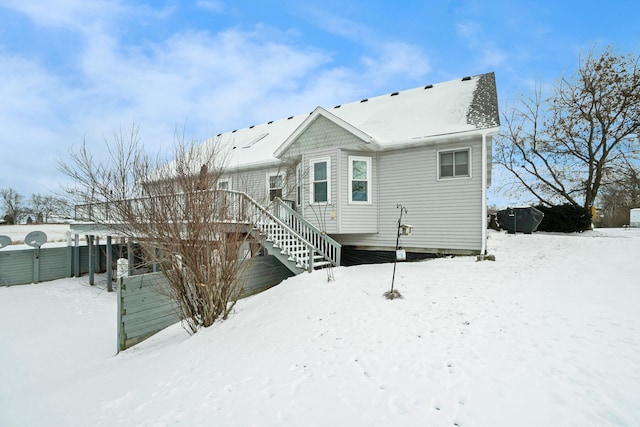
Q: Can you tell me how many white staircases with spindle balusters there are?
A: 1